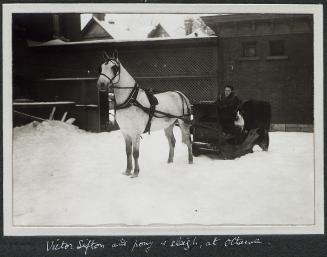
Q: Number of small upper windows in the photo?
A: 2